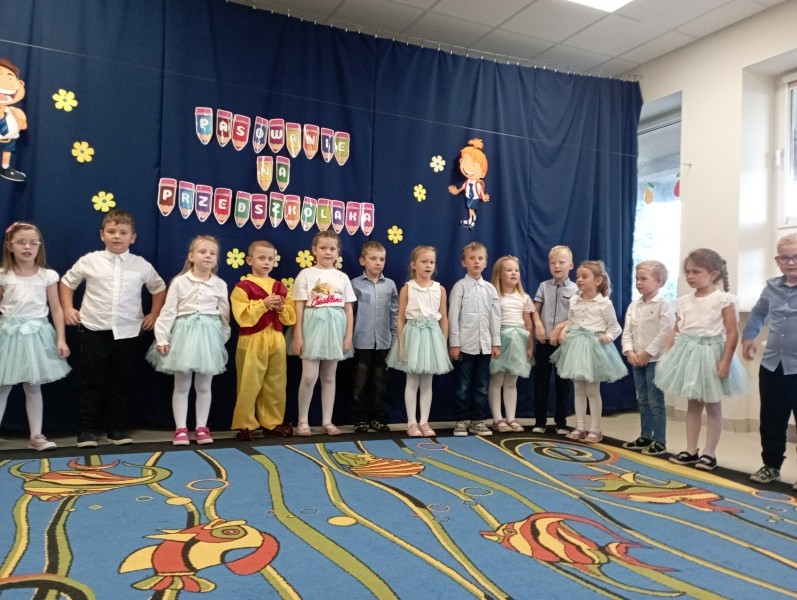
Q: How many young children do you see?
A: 14